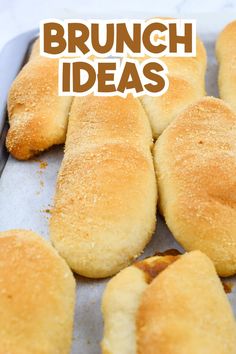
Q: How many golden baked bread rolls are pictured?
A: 7